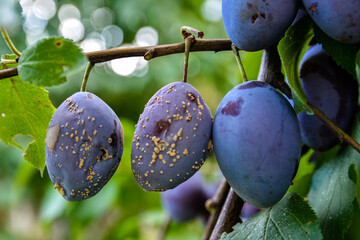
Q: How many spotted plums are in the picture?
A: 2